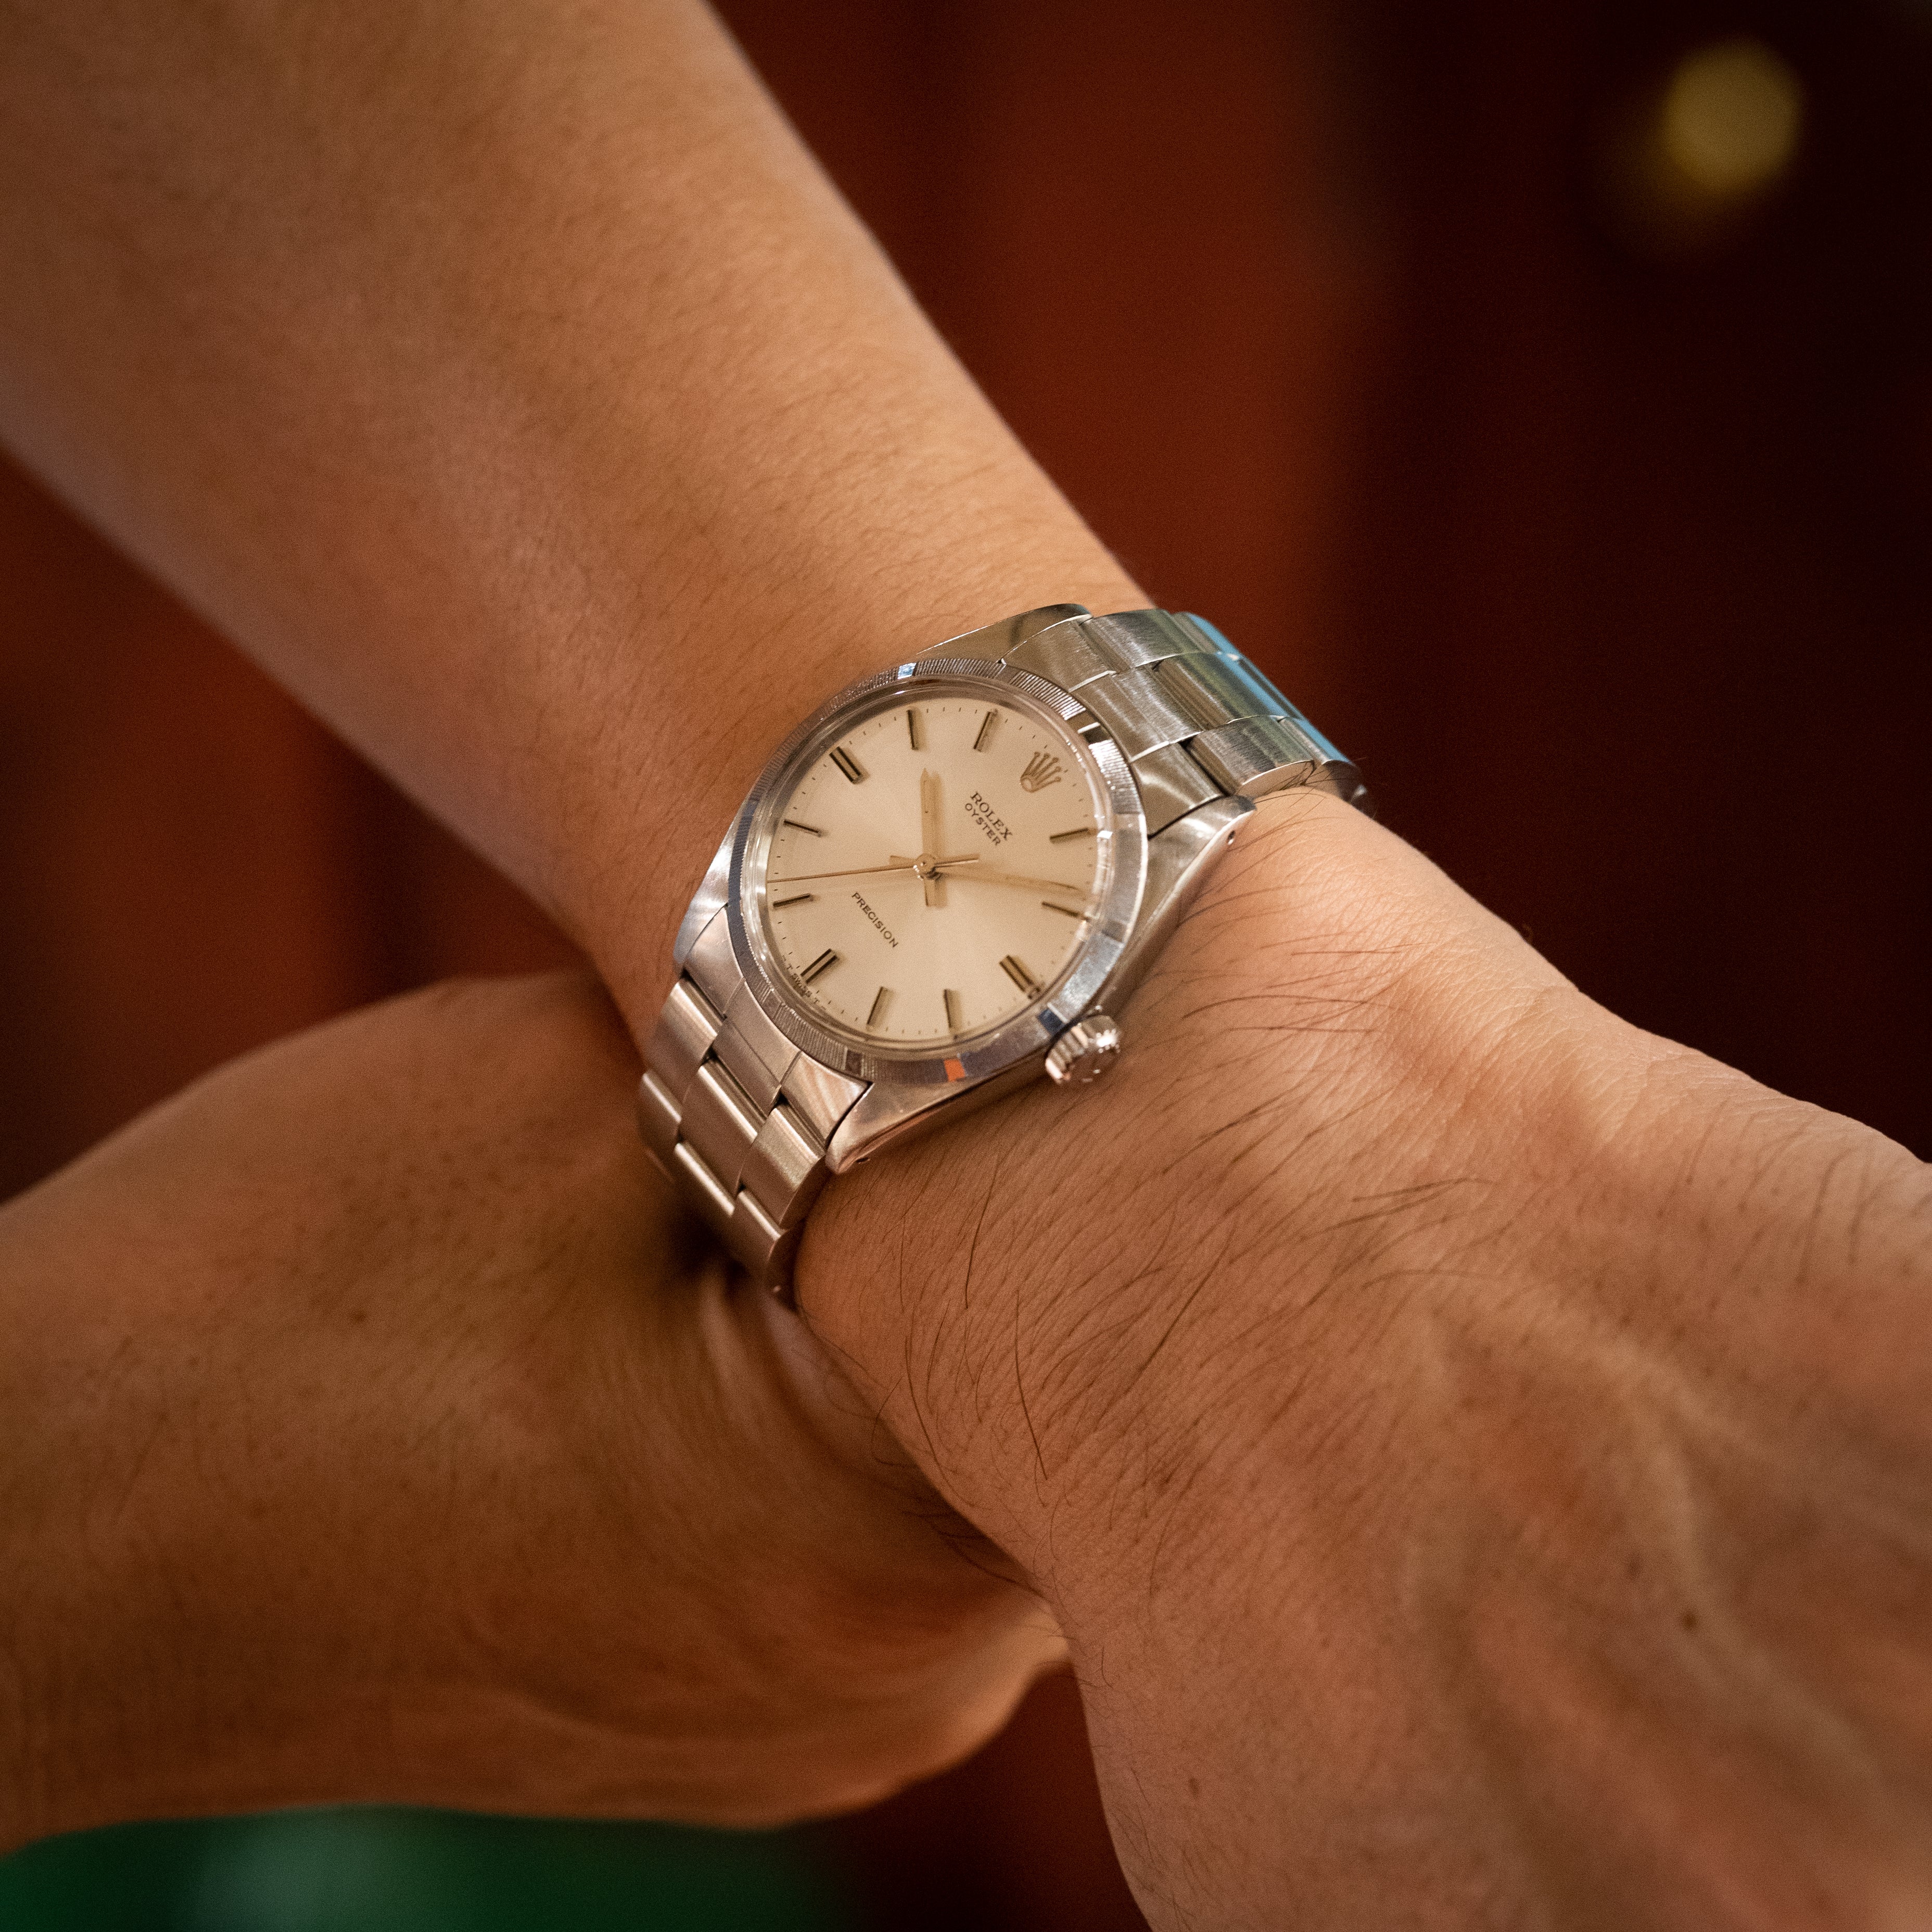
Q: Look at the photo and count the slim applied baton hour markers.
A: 11